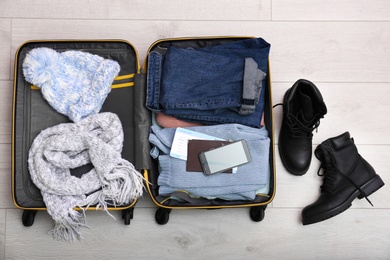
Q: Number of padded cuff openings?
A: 2